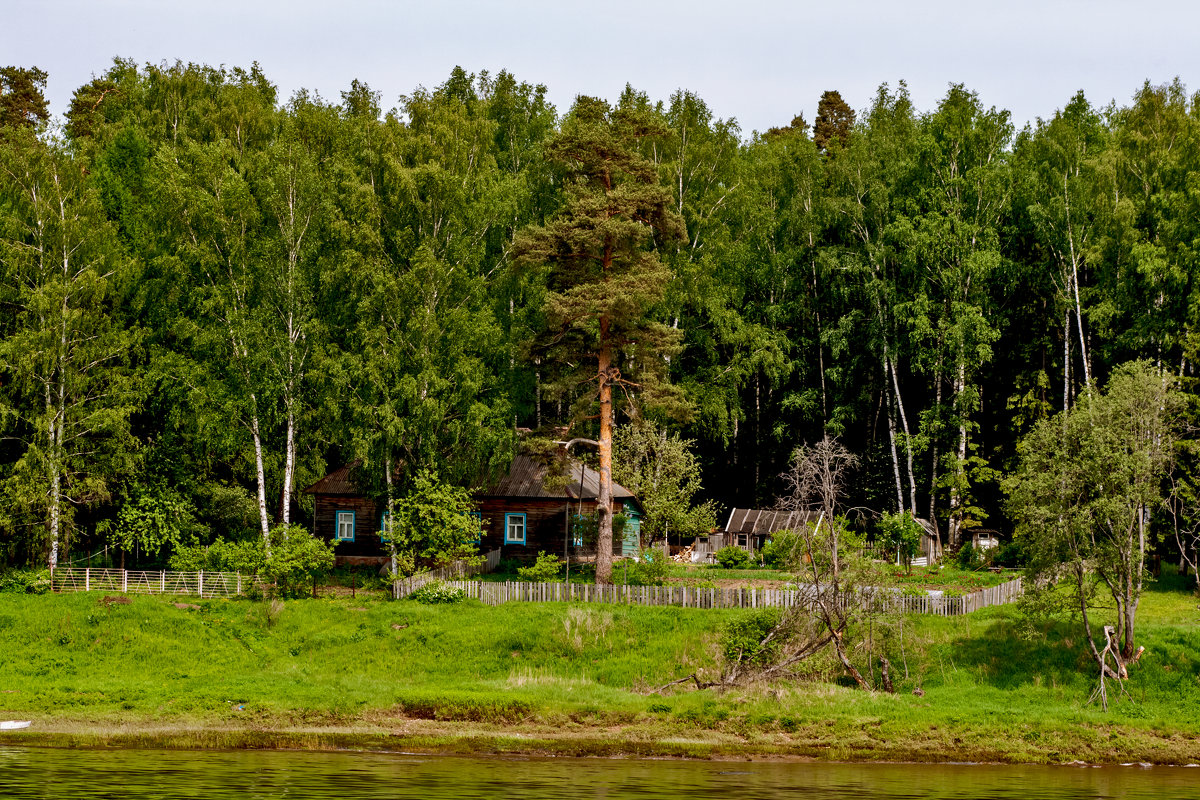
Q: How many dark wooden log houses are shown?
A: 1